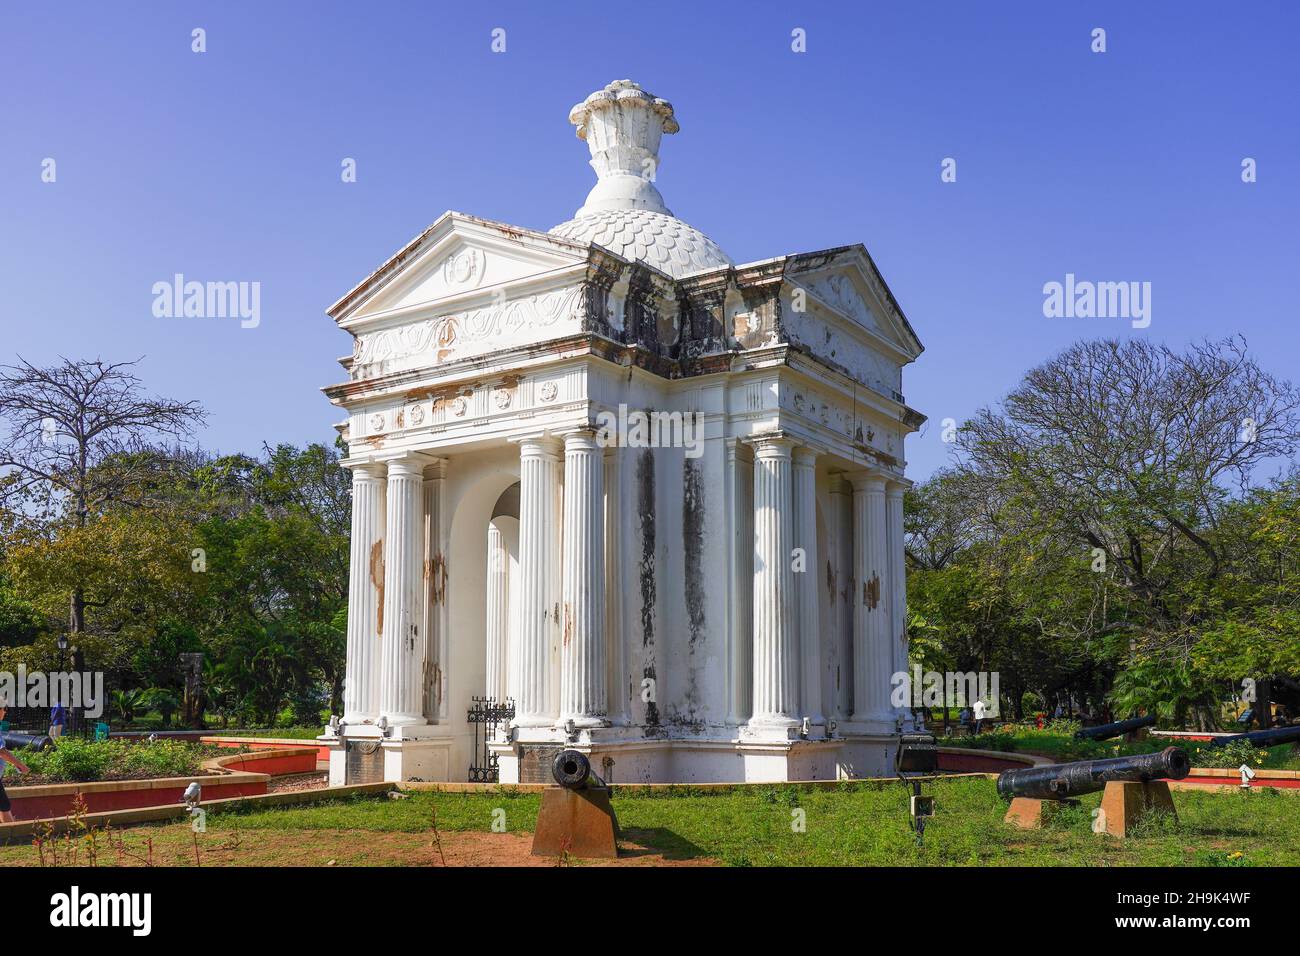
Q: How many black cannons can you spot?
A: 5